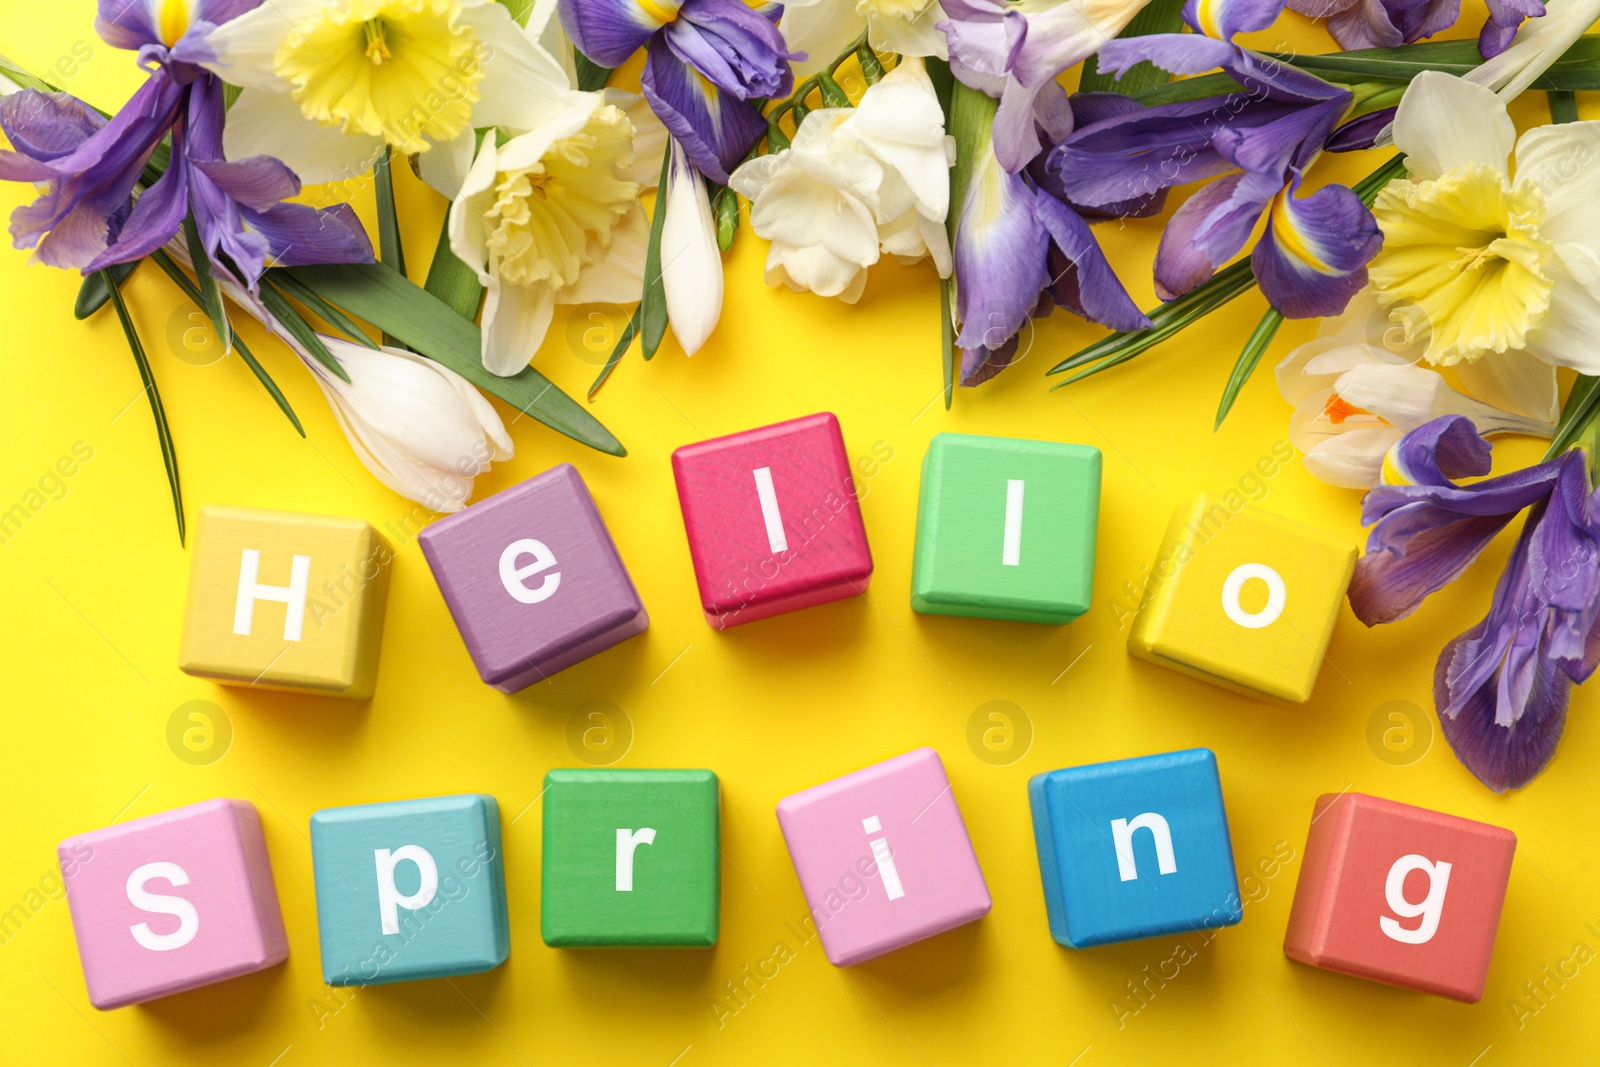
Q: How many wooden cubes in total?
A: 11